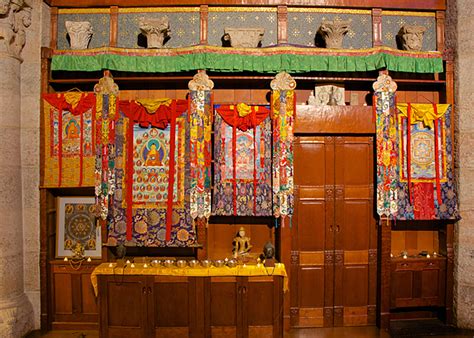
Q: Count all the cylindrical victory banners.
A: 4